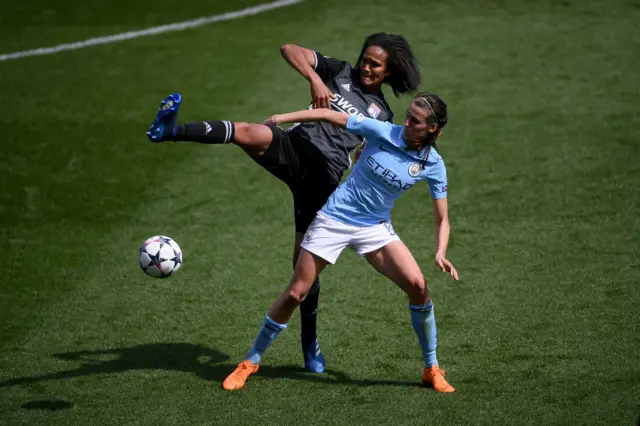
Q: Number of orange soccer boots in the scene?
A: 2